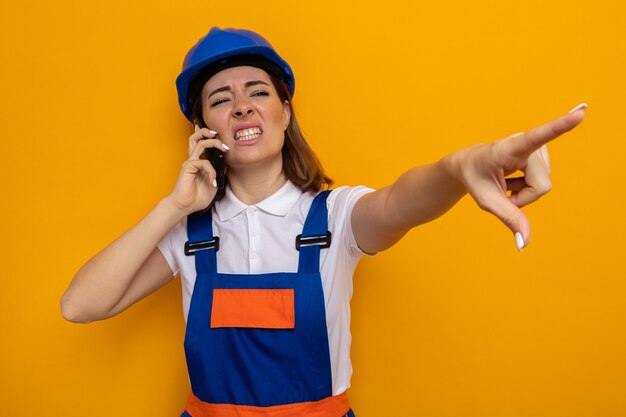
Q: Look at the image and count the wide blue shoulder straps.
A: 2